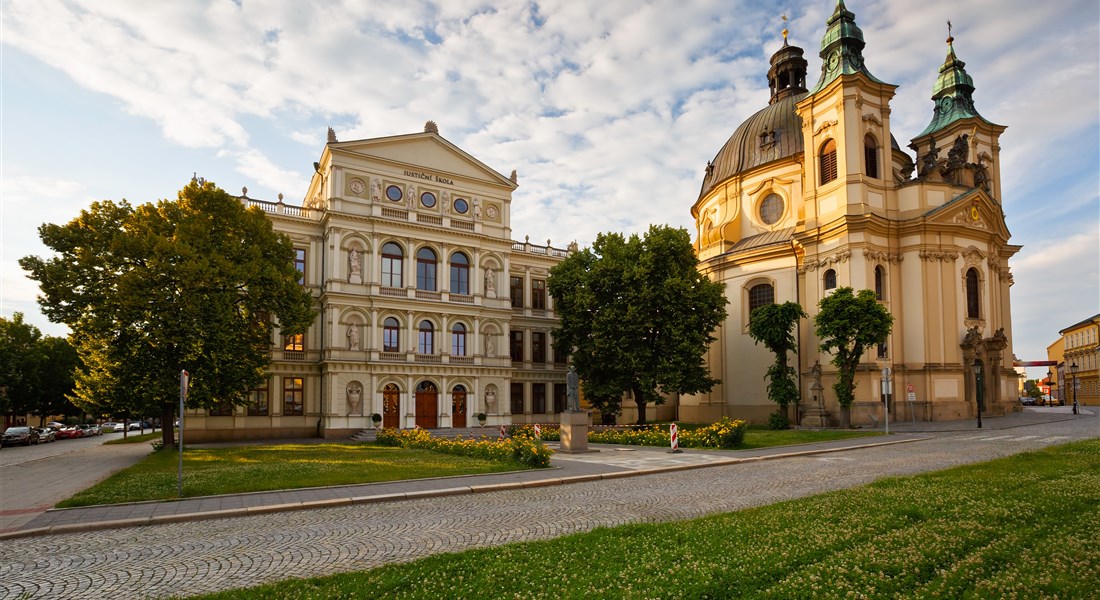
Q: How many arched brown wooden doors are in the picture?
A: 3